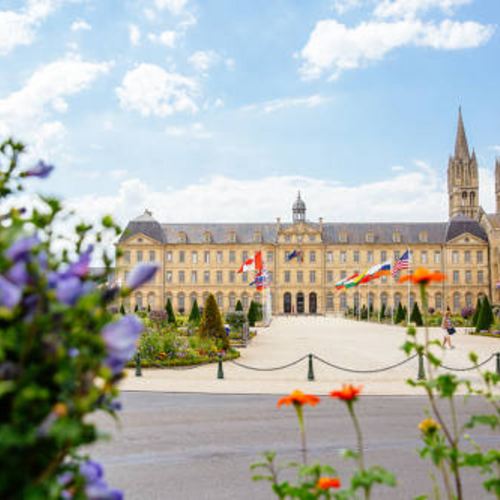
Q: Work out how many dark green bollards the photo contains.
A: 5